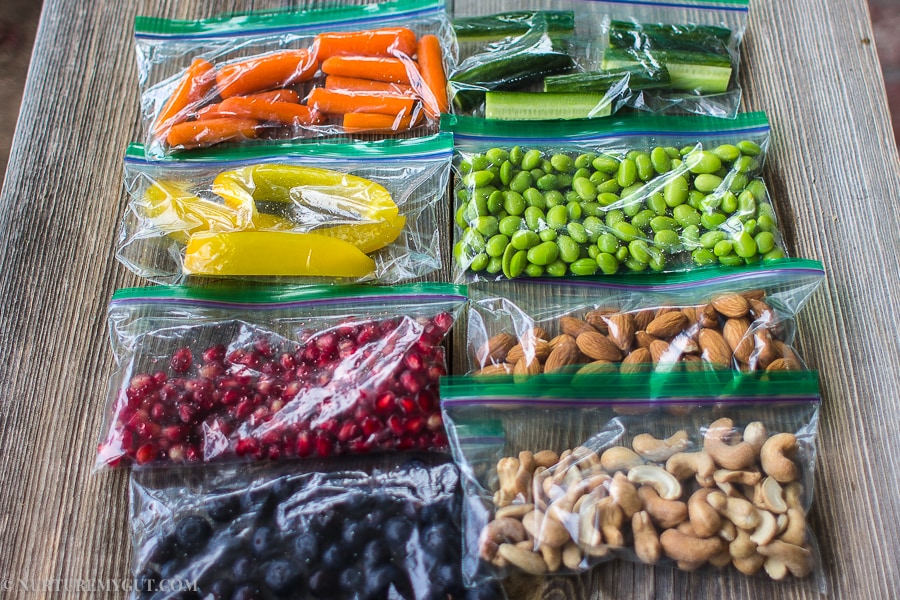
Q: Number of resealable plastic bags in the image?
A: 8